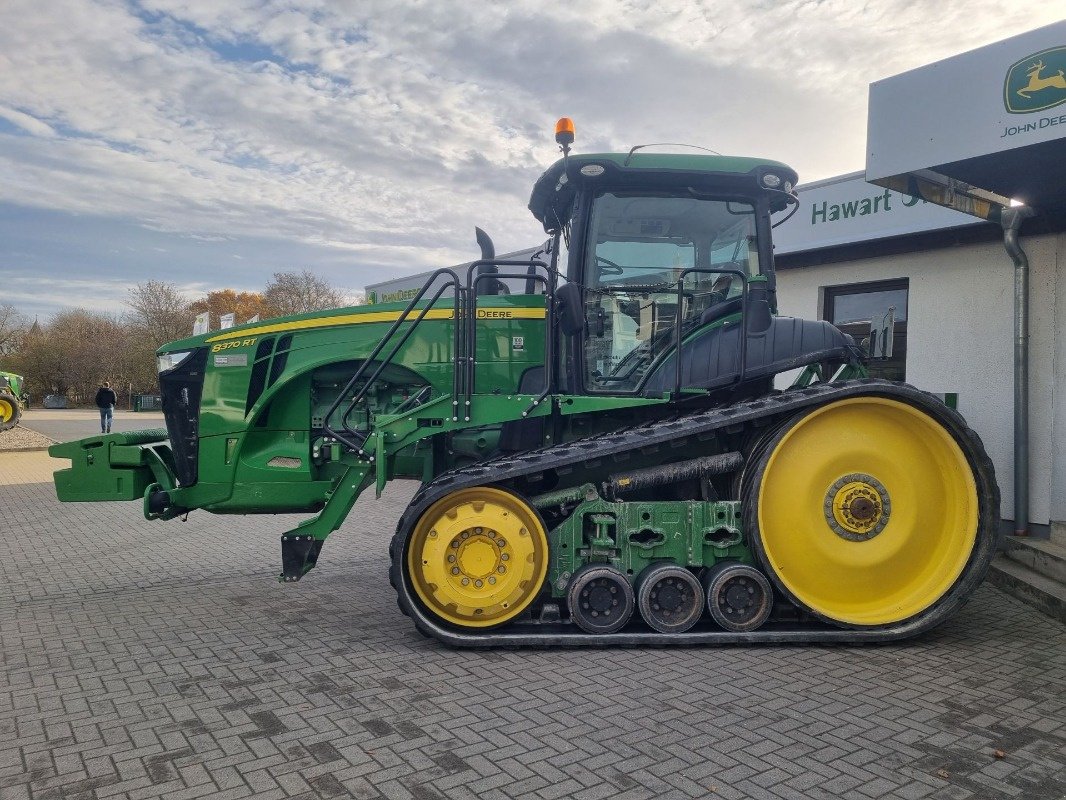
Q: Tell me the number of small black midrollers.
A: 3